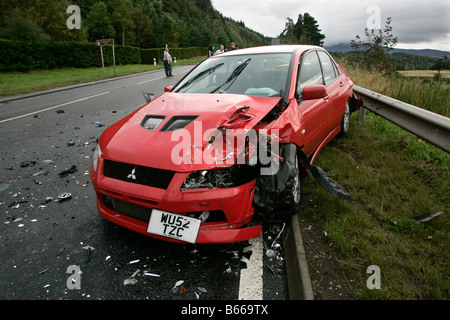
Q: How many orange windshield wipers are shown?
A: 0